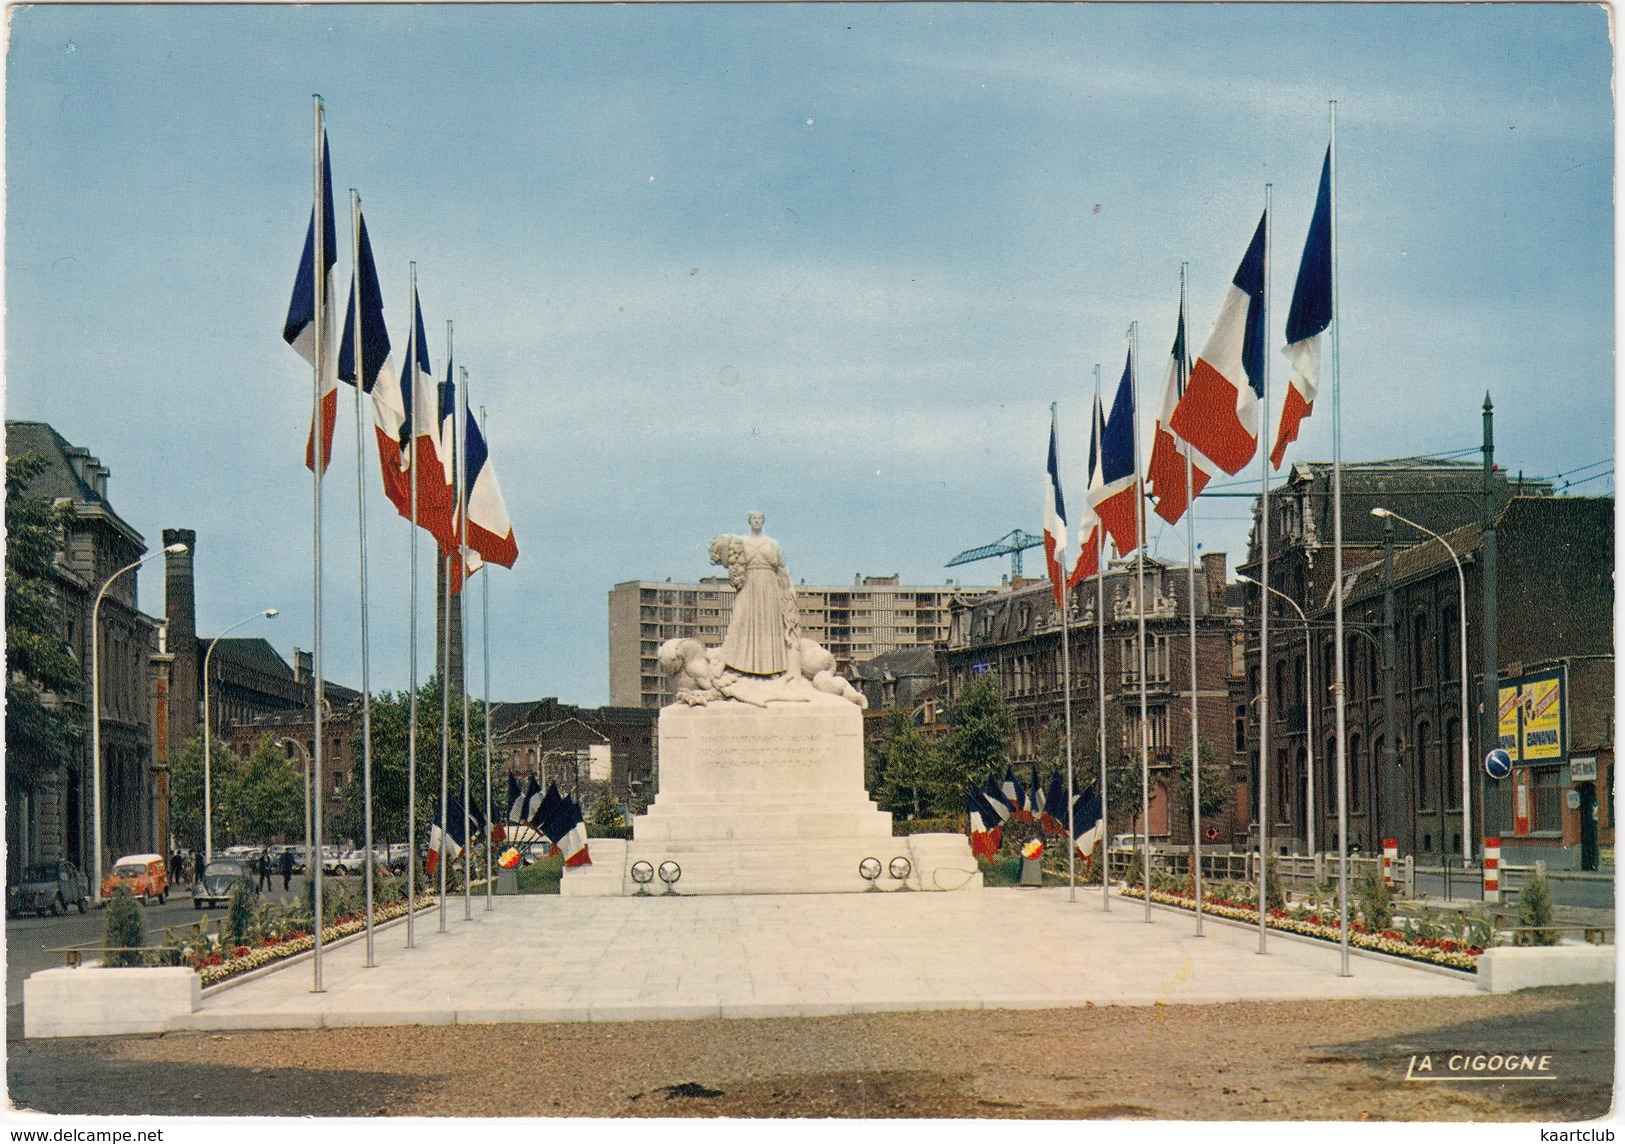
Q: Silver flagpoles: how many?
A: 12